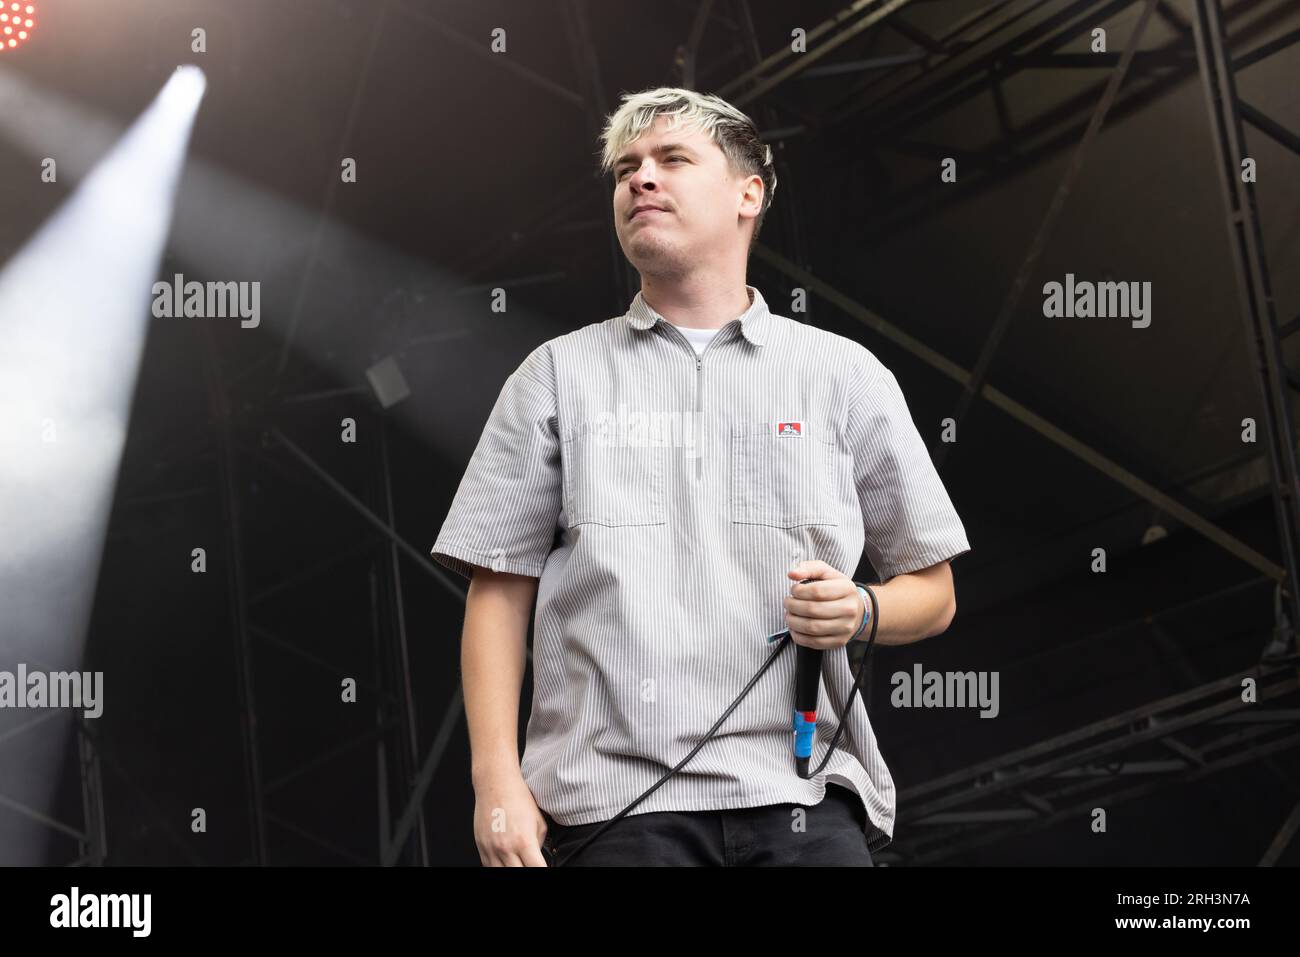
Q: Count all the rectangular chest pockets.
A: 2